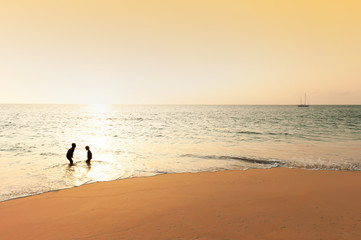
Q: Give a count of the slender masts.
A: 2